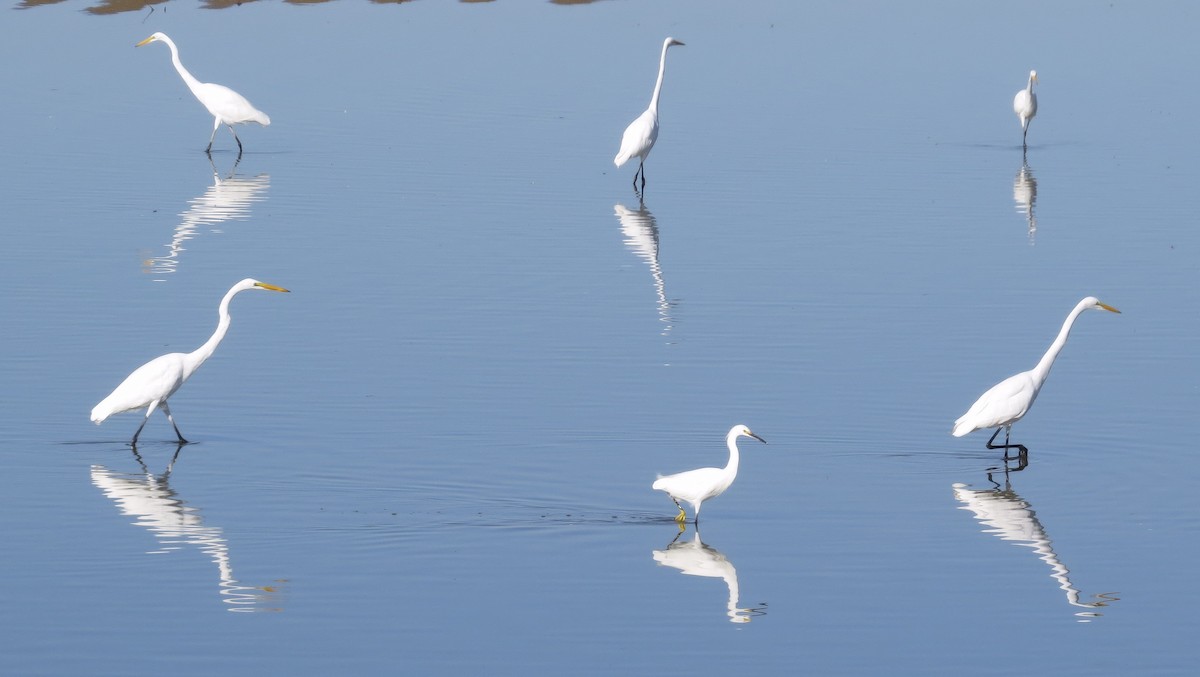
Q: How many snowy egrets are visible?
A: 1